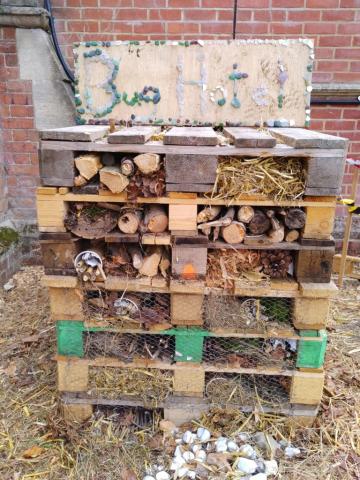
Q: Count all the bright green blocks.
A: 3